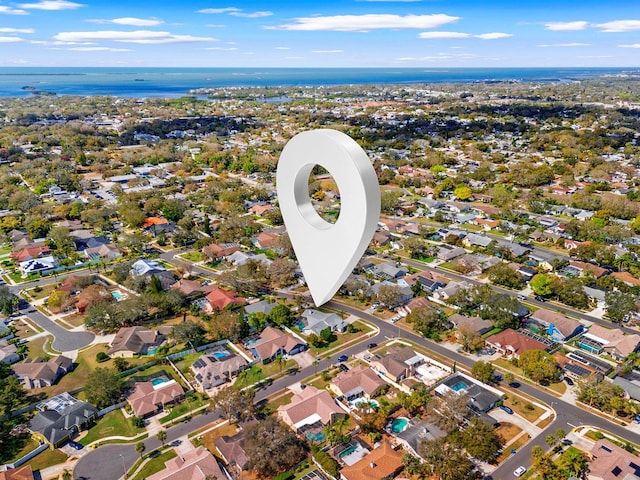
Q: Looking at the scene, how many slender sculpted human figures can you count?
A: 0